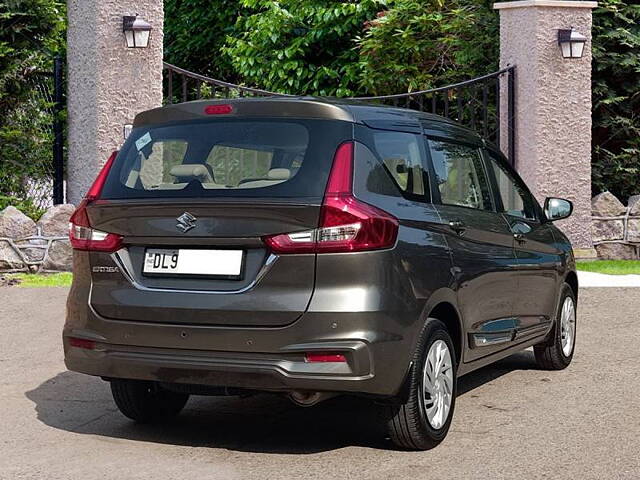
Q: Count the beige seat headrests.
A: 2